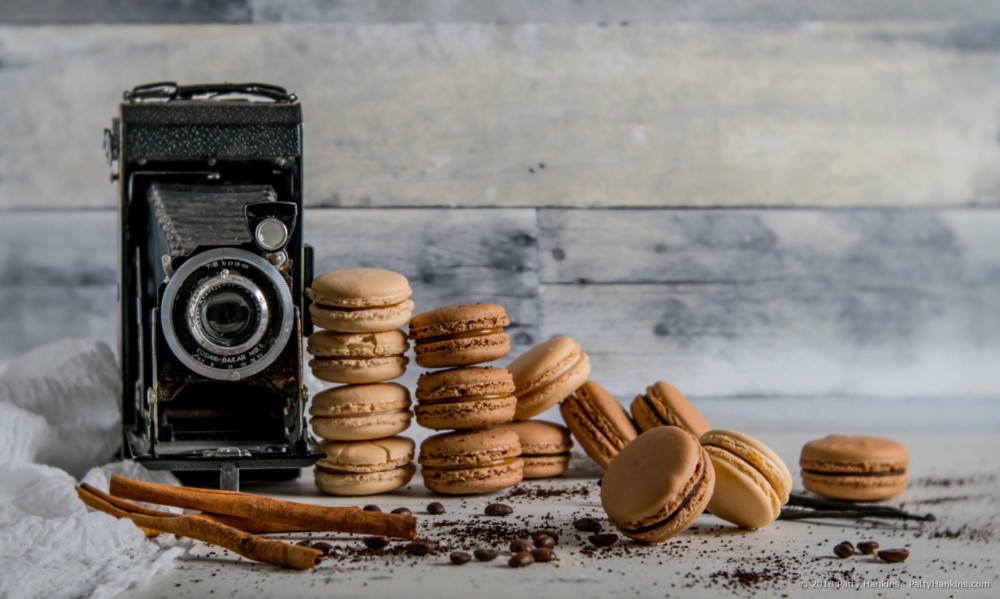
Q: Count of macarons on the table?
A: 14